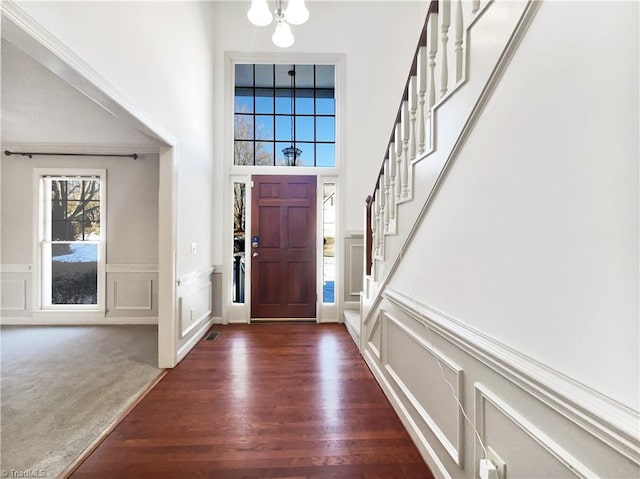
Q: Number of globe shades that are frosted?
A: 3